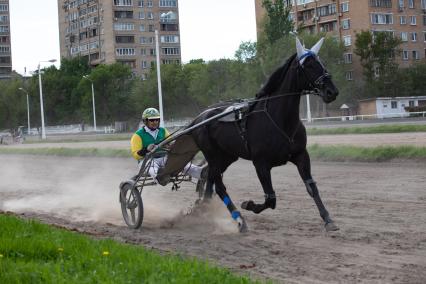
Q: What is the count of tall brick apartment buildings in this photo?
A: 3